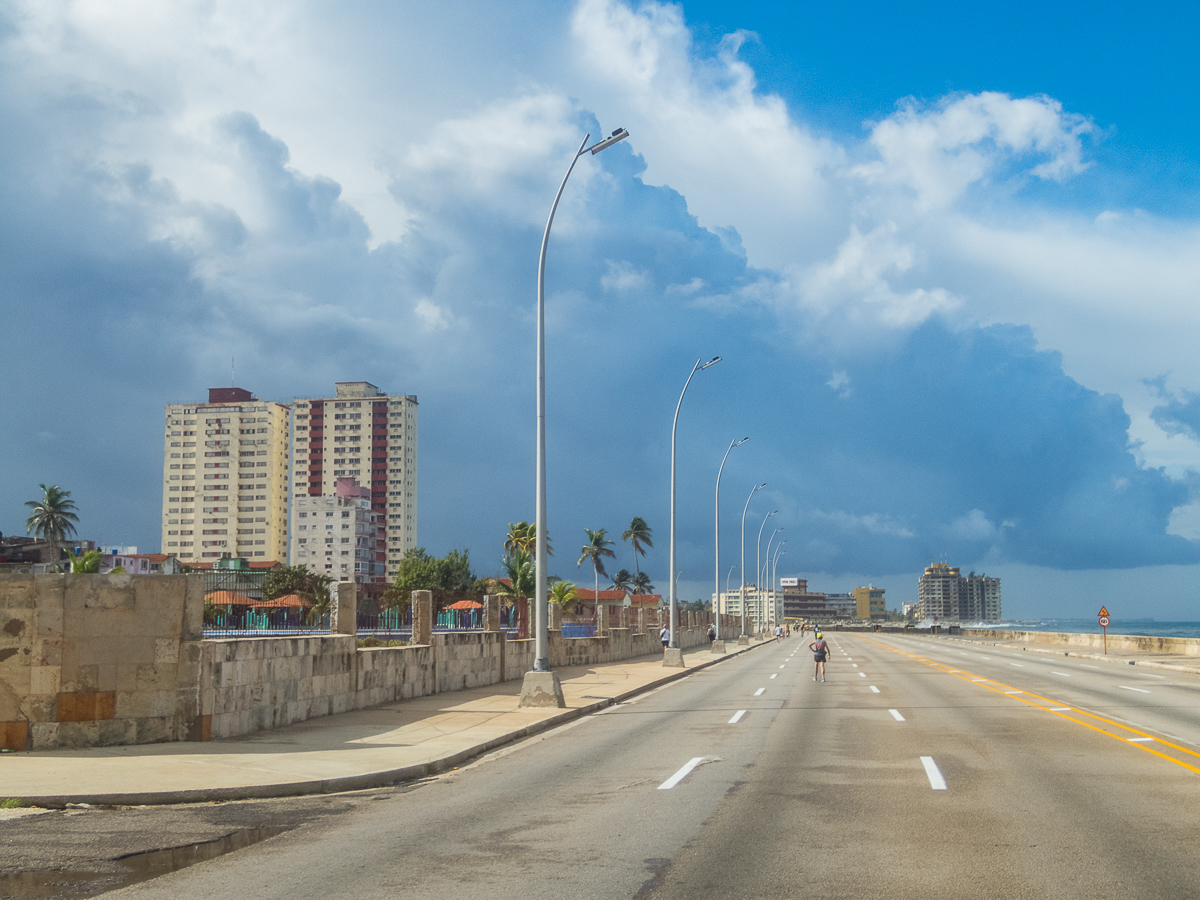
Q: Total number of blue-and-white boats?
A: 0